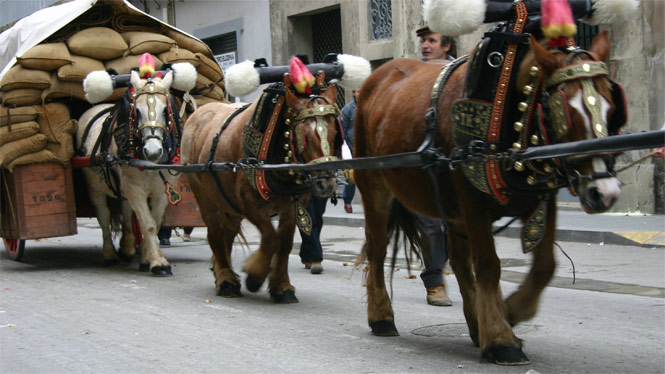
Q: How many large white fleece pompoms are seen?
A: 6